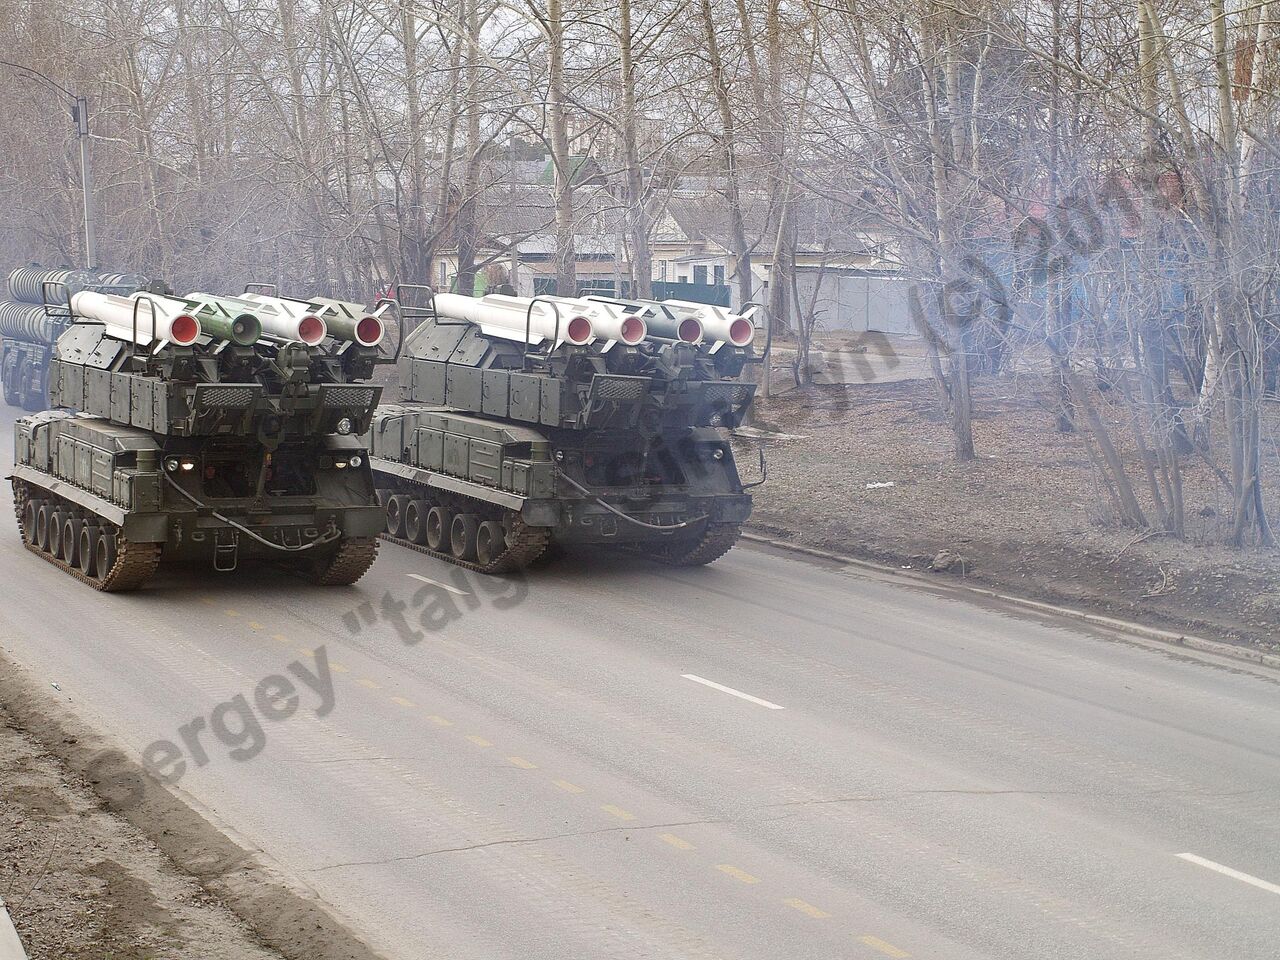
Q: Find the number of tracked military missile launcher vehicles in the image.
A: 2